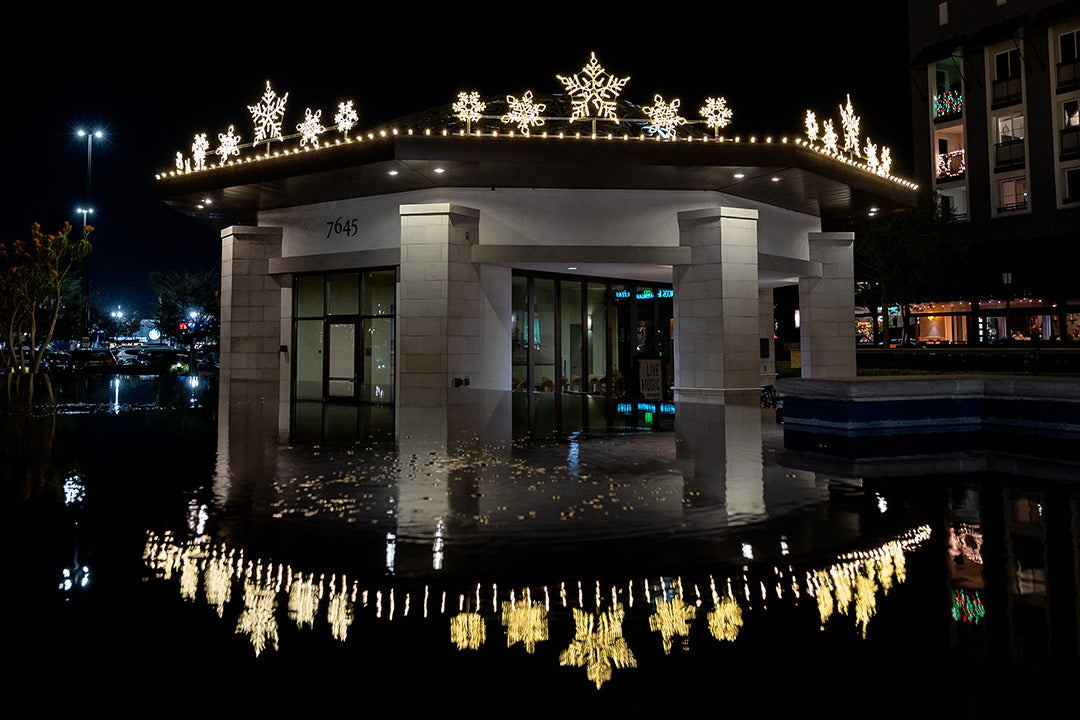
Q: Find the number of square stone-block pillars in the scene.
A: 4